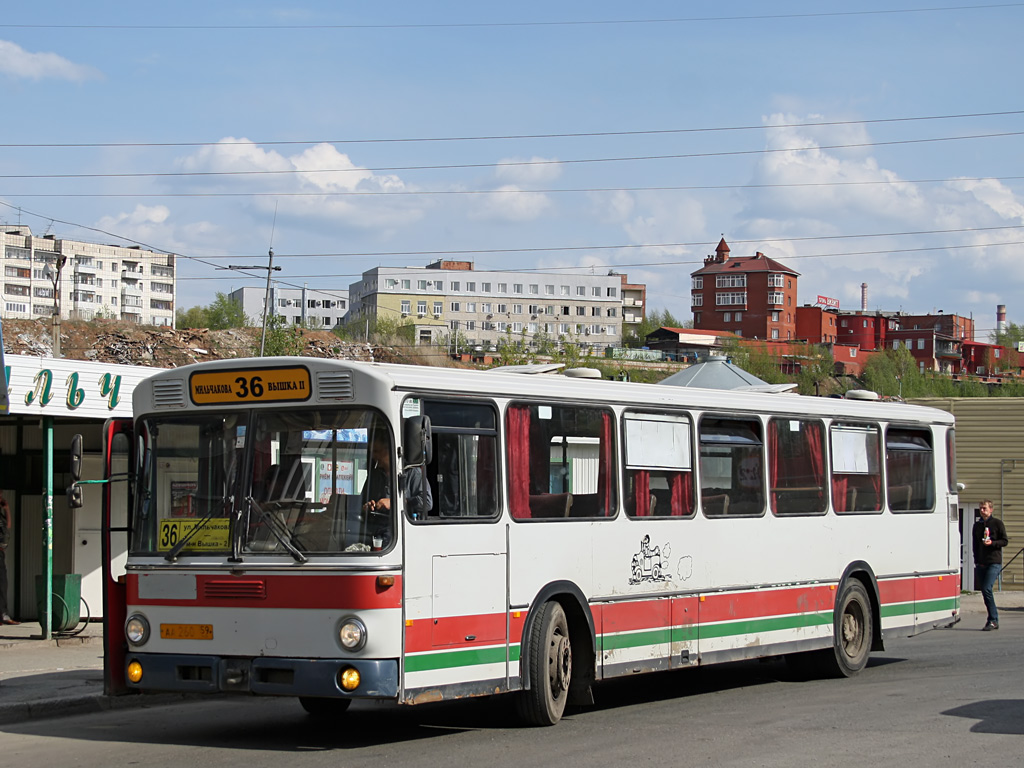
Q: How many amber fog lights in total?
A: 2